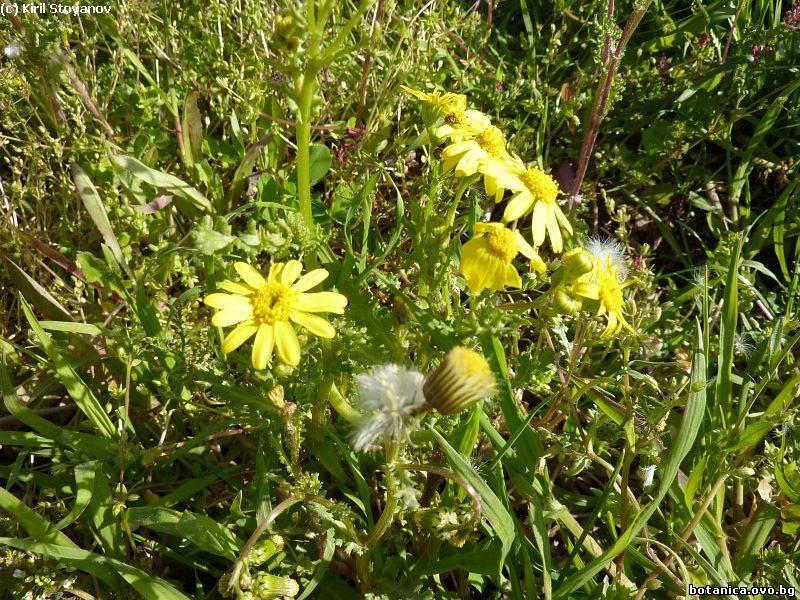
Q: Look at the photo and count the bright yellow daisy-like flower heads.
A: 7